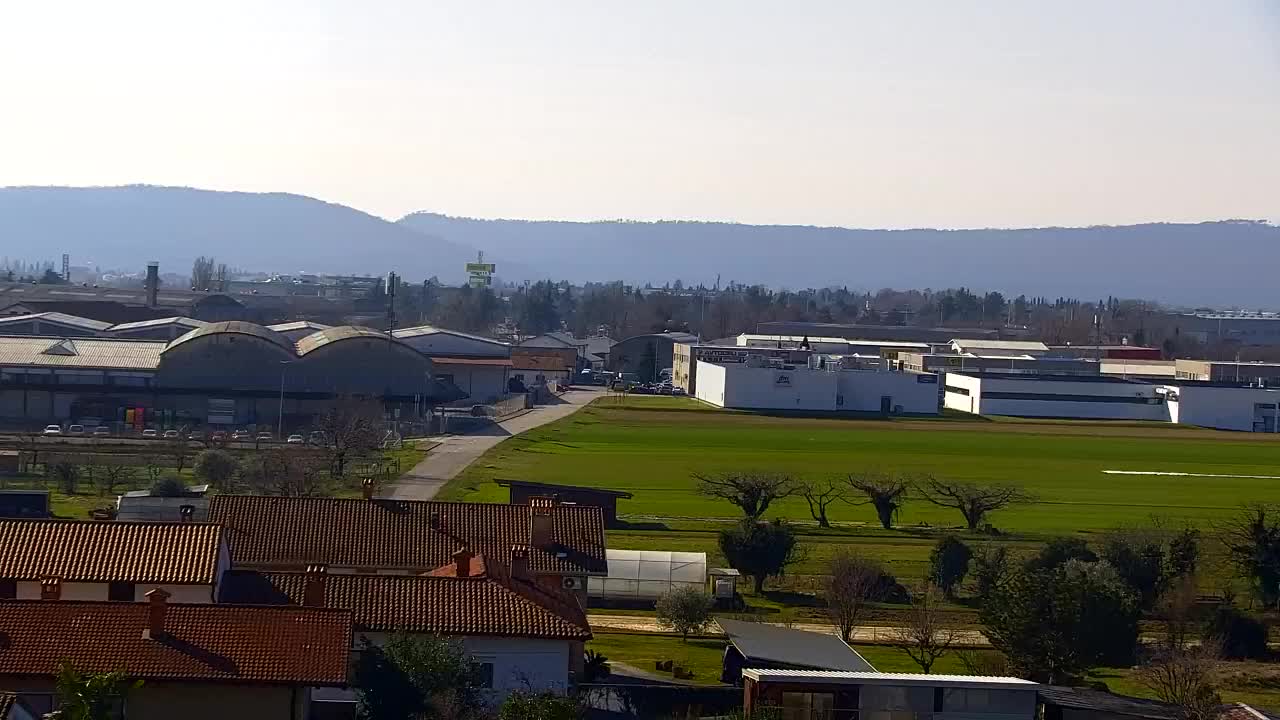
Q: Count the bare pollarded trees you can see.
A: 4